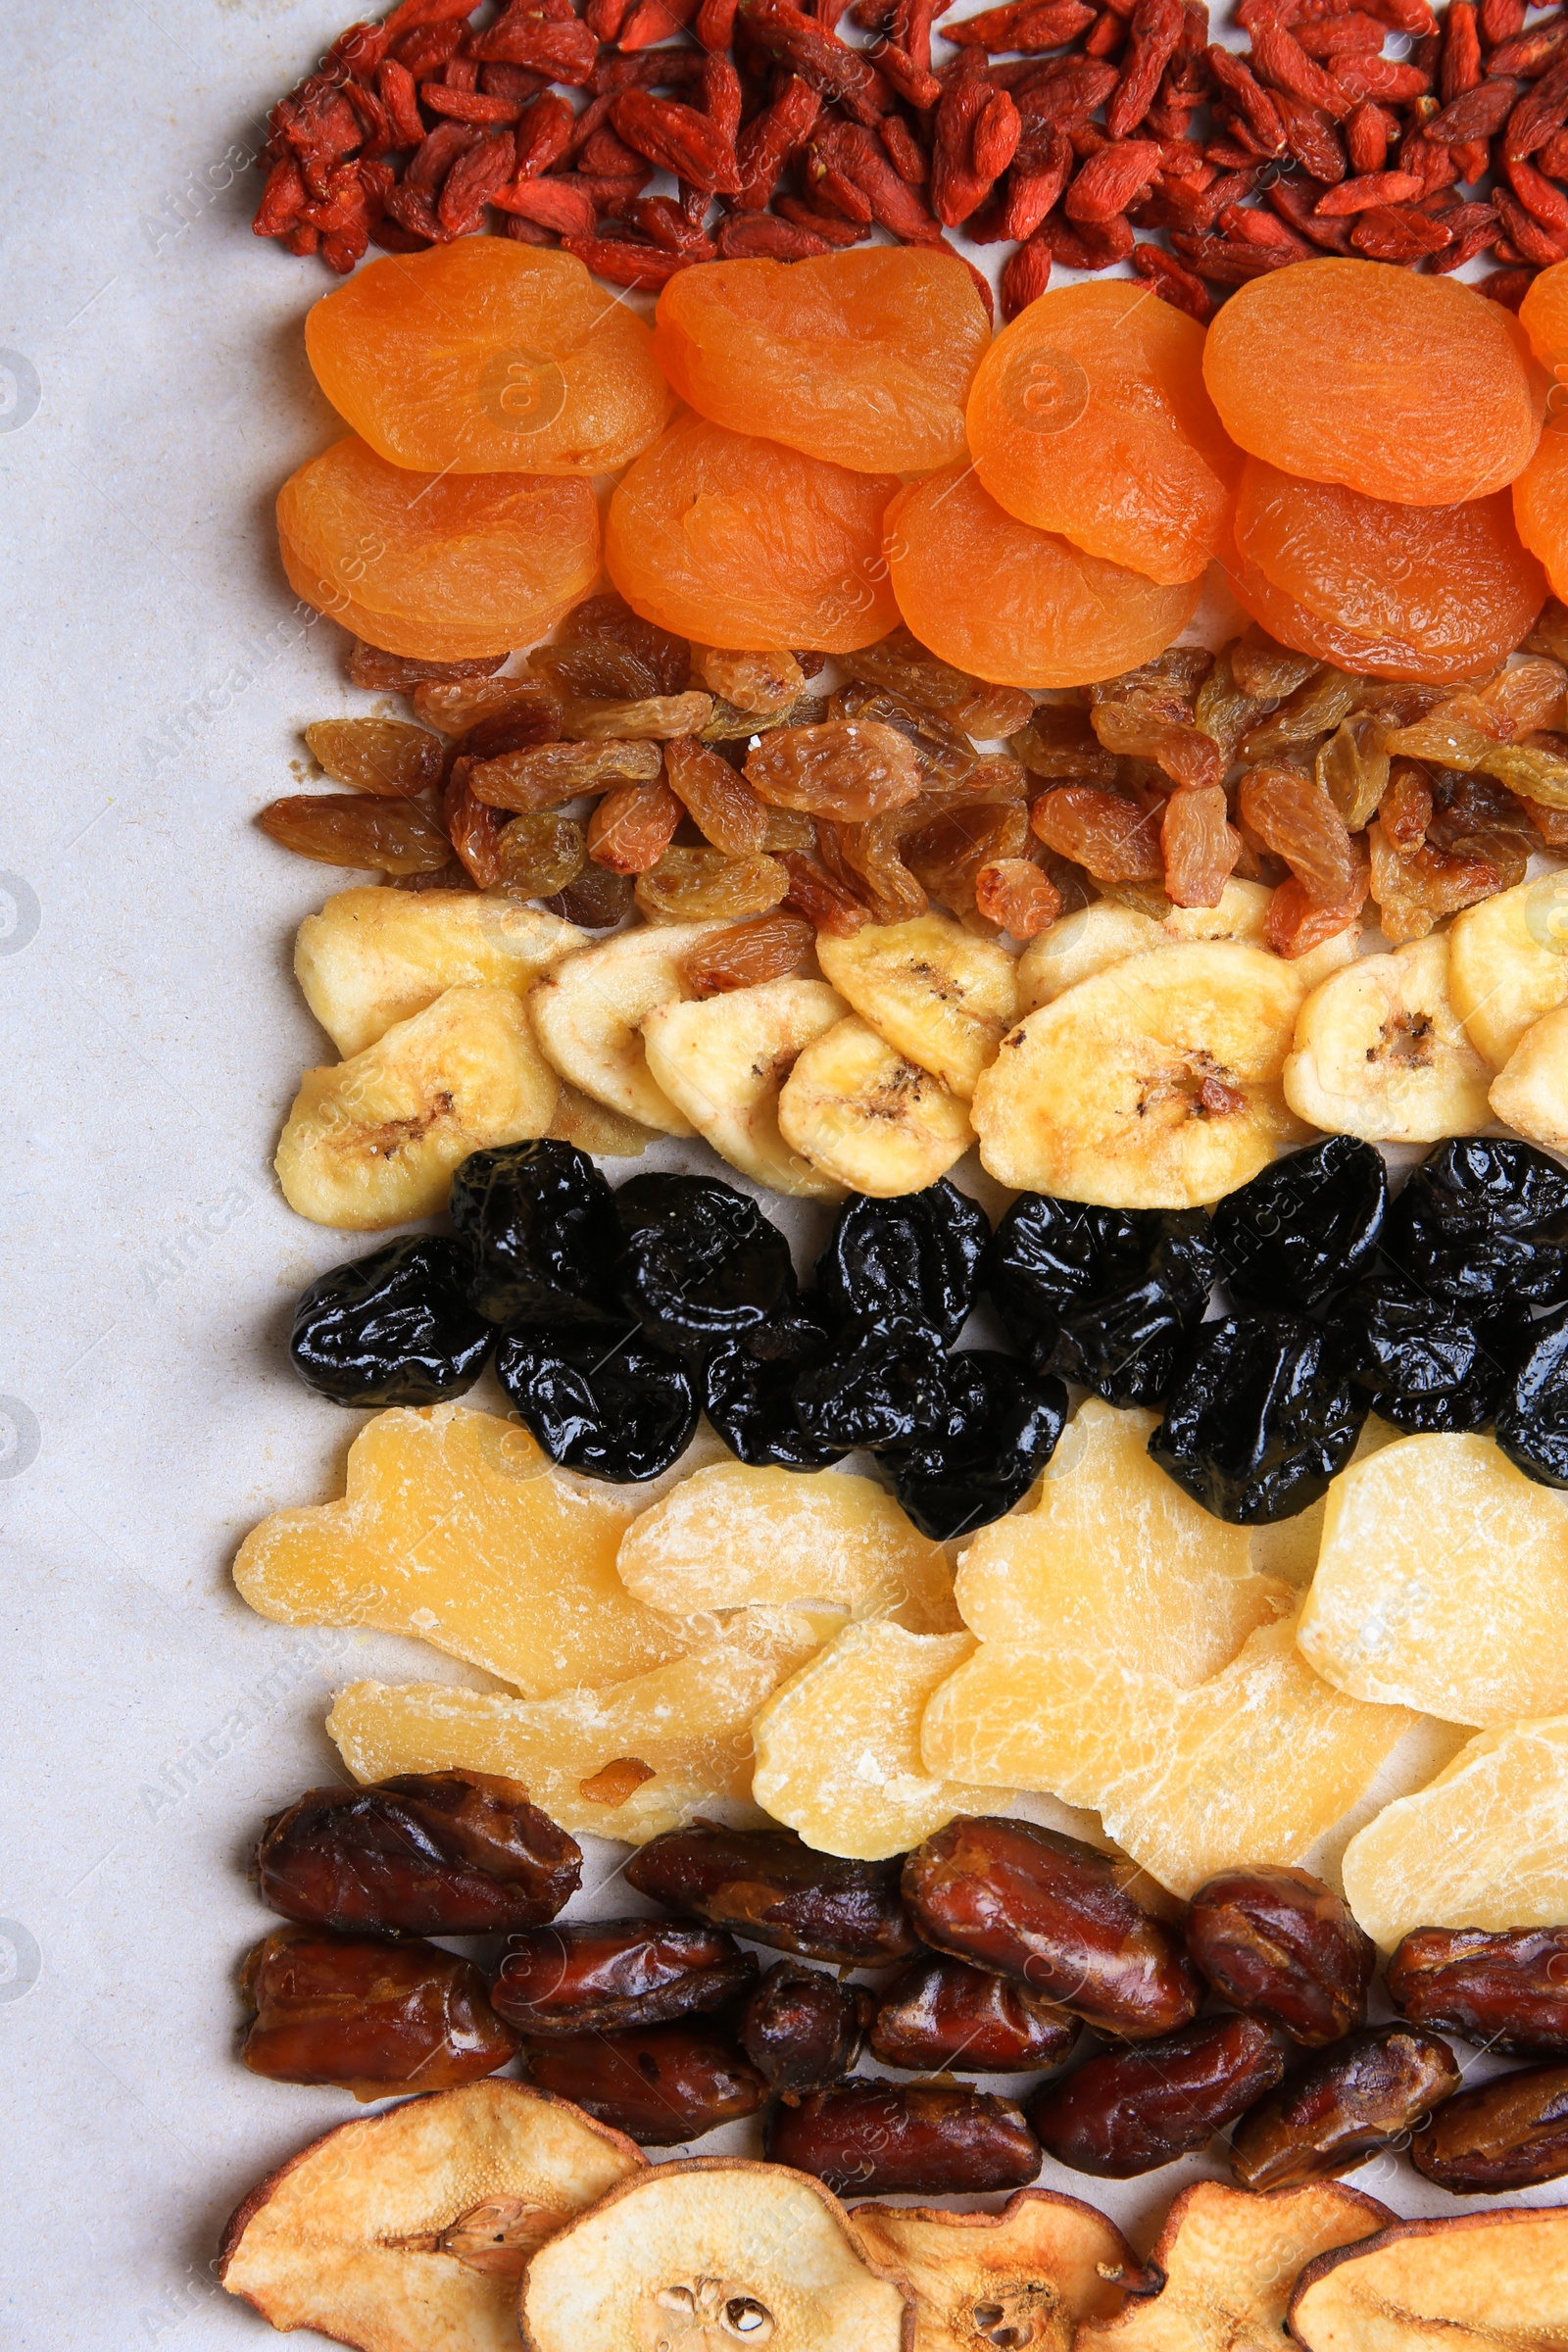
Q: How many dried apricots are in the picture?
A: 10